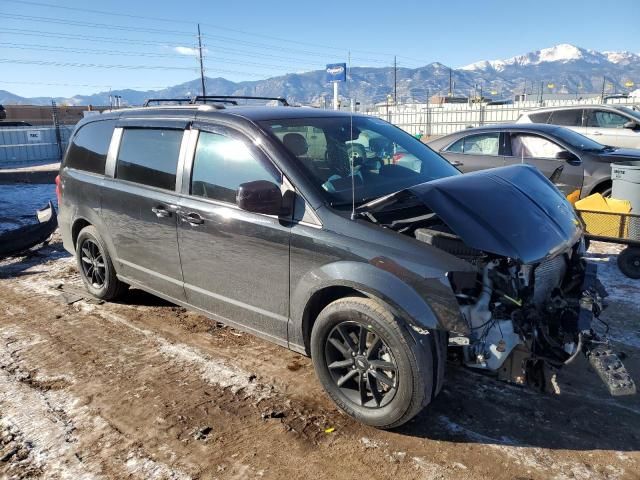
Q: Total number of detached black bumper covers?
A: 1